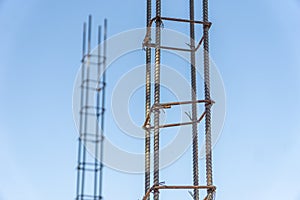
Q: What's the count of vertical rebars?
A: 8